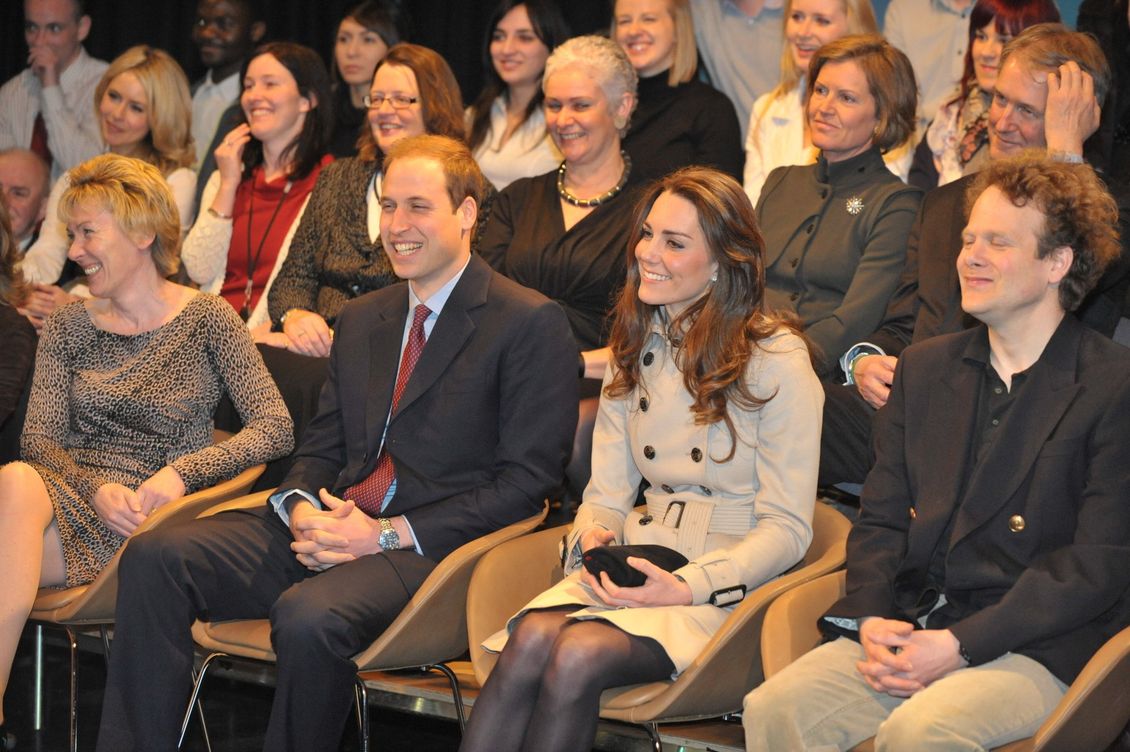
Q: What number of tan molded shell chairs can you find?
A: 4